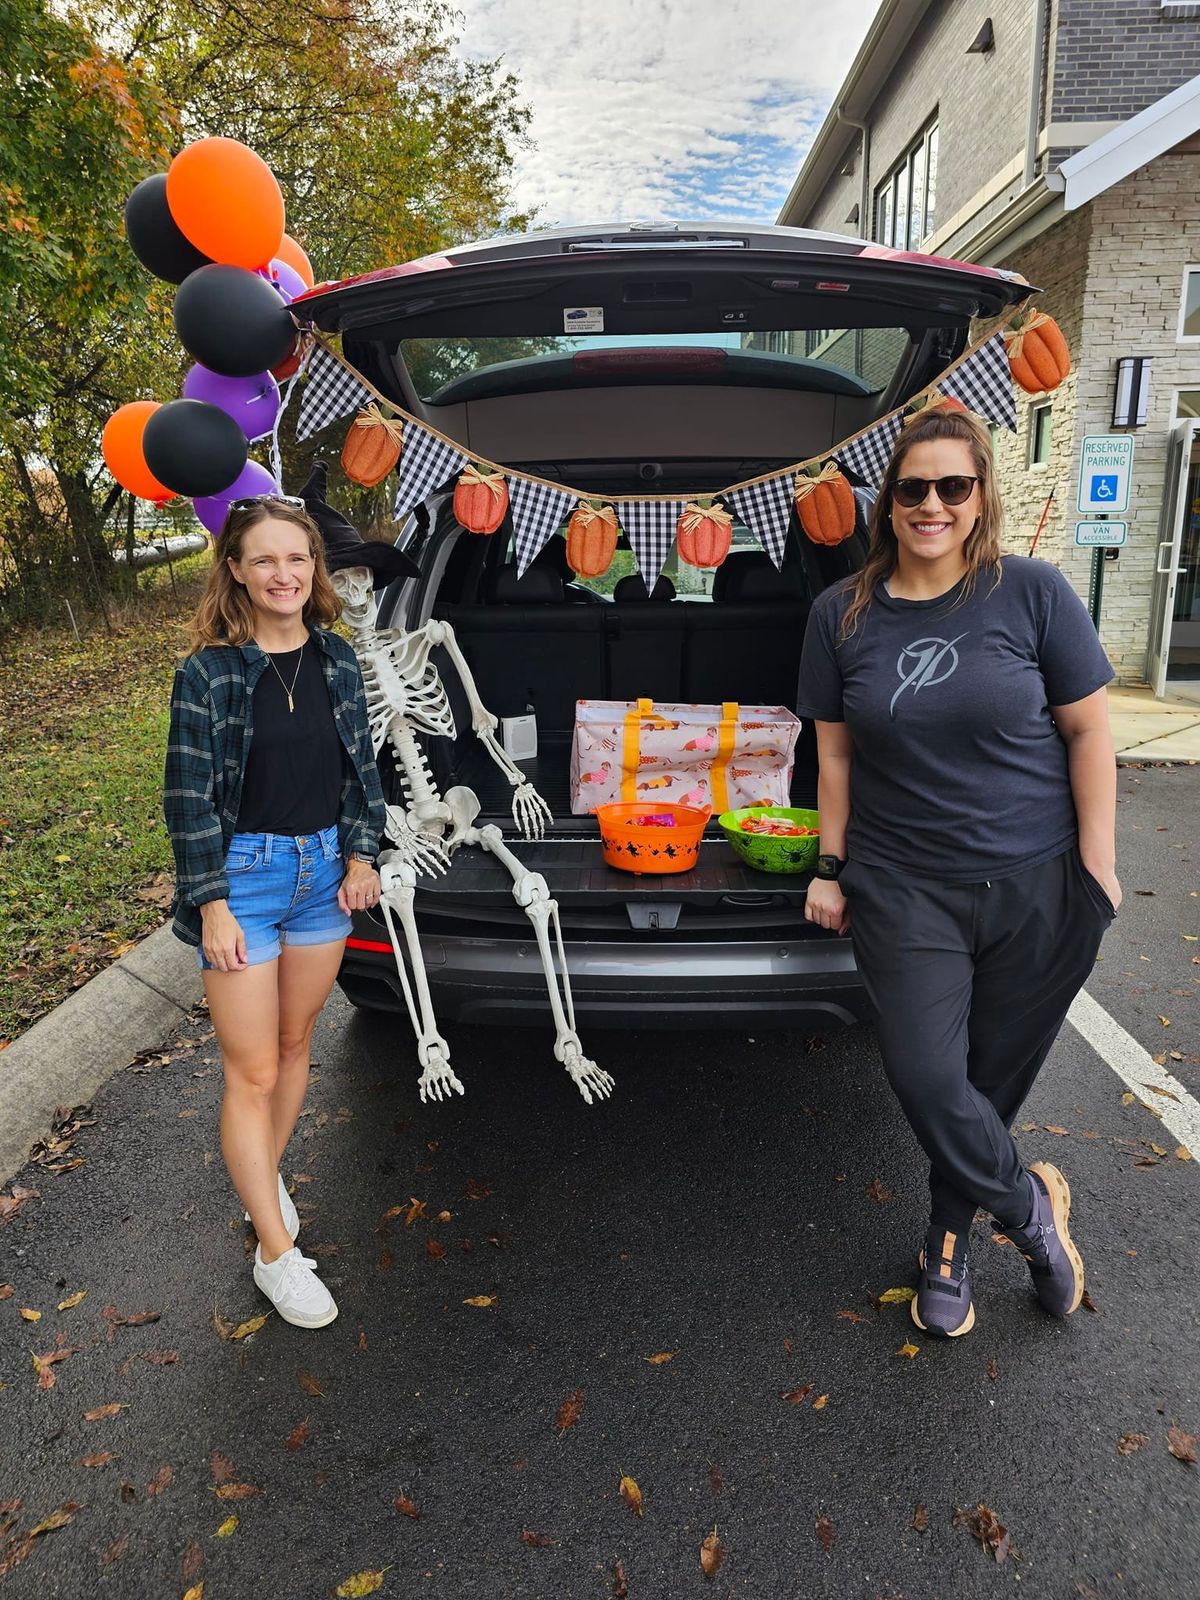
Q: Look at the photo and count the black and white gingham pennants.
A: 7